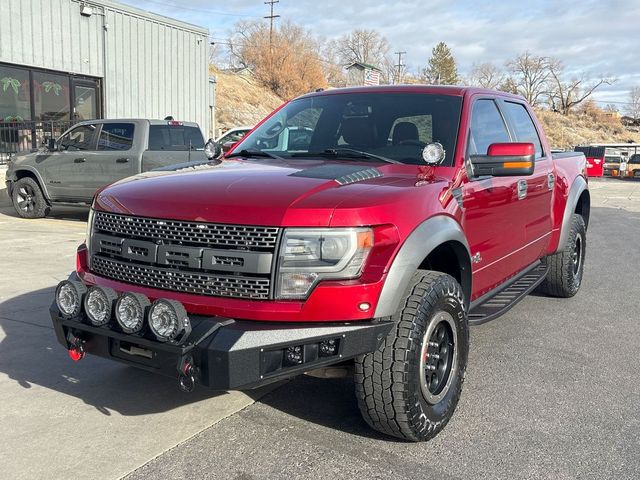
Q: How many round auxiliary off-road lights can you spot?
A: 6